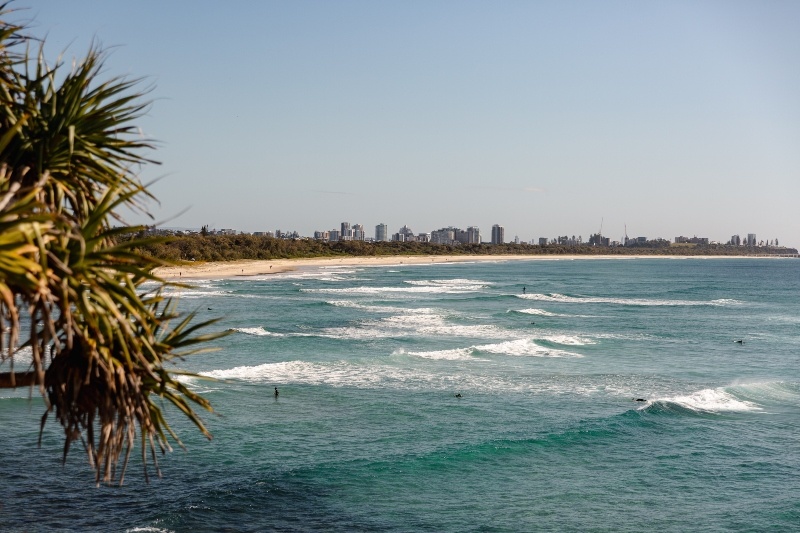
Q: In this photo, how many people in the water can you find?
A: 7